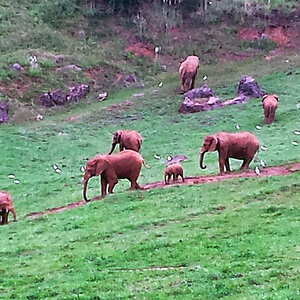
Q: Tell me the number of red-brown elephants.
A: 7